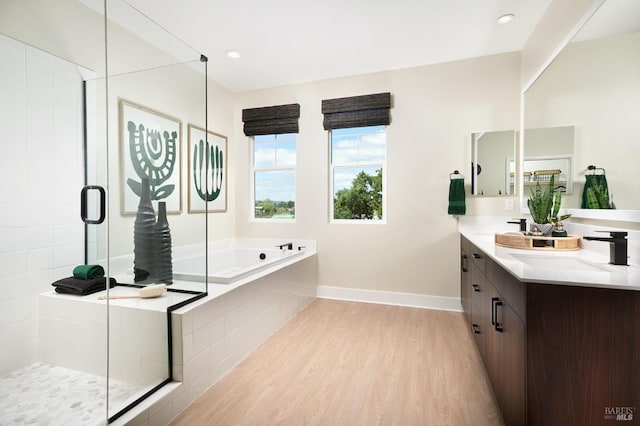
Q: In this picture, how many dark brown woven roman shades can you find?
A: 2